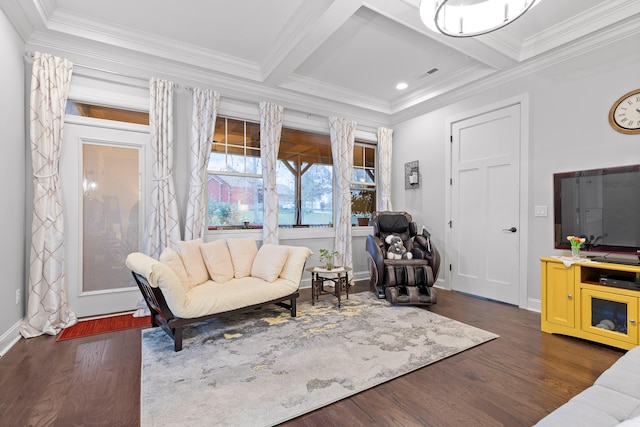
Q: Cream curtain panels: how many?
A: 6